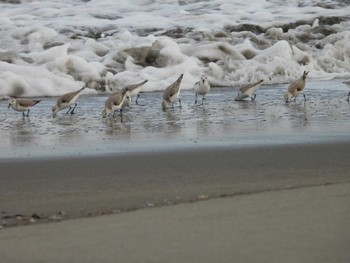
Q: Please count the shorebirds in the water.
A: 9